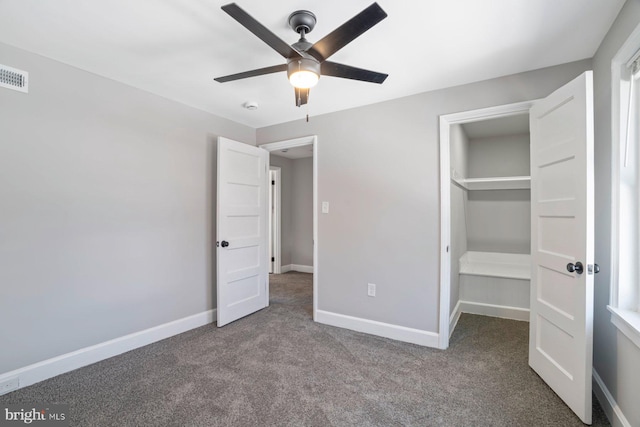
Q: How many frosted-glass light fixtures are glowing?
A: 1